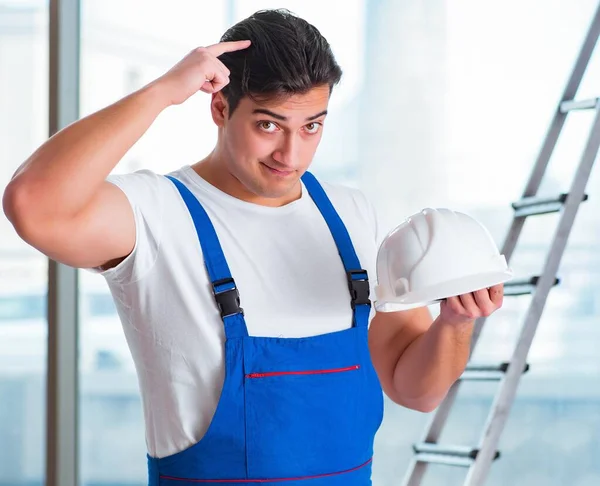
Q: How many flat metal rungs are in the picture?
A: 5